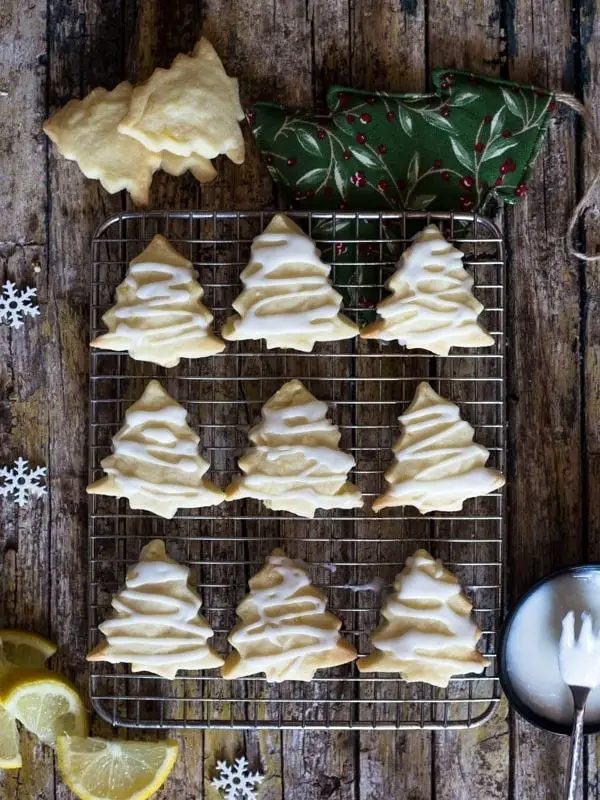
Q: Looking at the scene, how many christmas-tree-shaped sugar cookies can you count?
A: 12